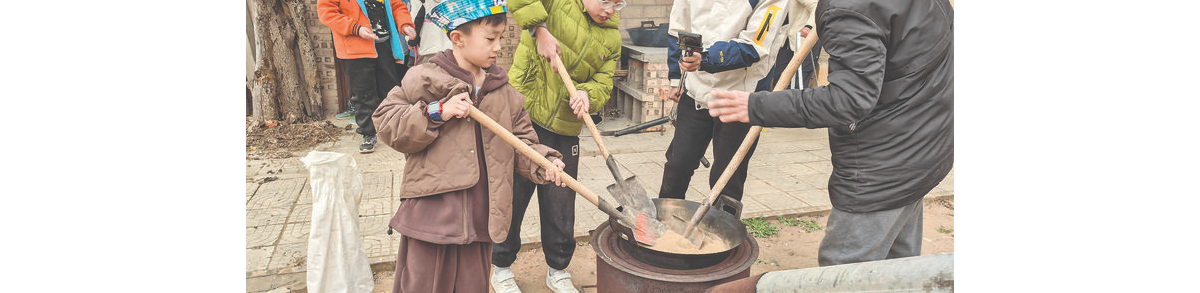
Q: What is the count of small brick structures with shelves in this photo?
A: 1